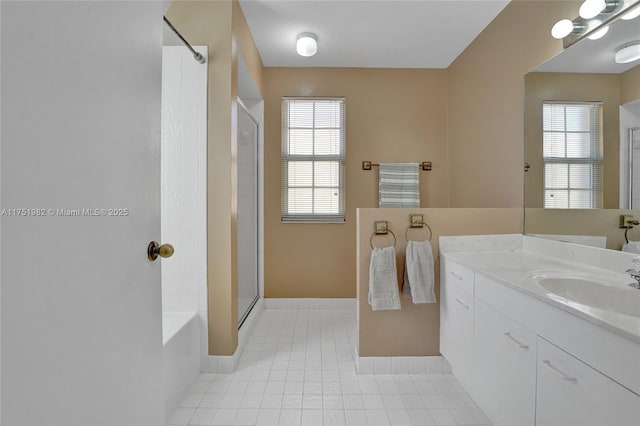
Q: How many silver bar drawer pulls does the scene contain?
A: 4